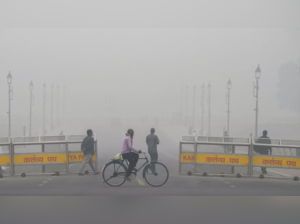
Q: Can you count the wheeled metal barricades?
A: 6